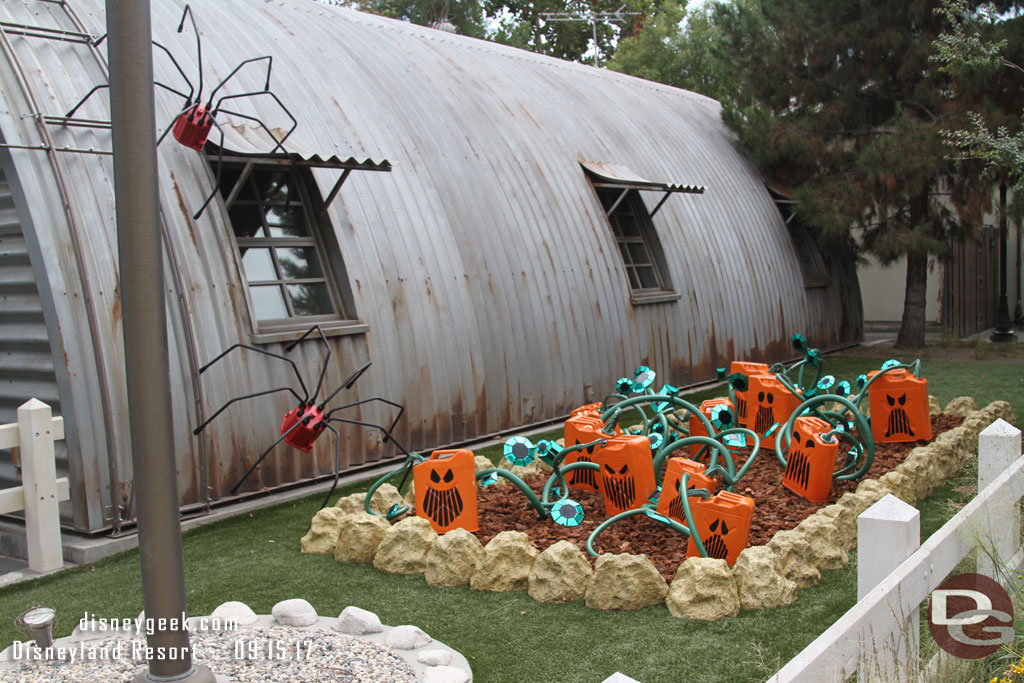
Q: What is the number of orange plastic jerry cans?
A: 11